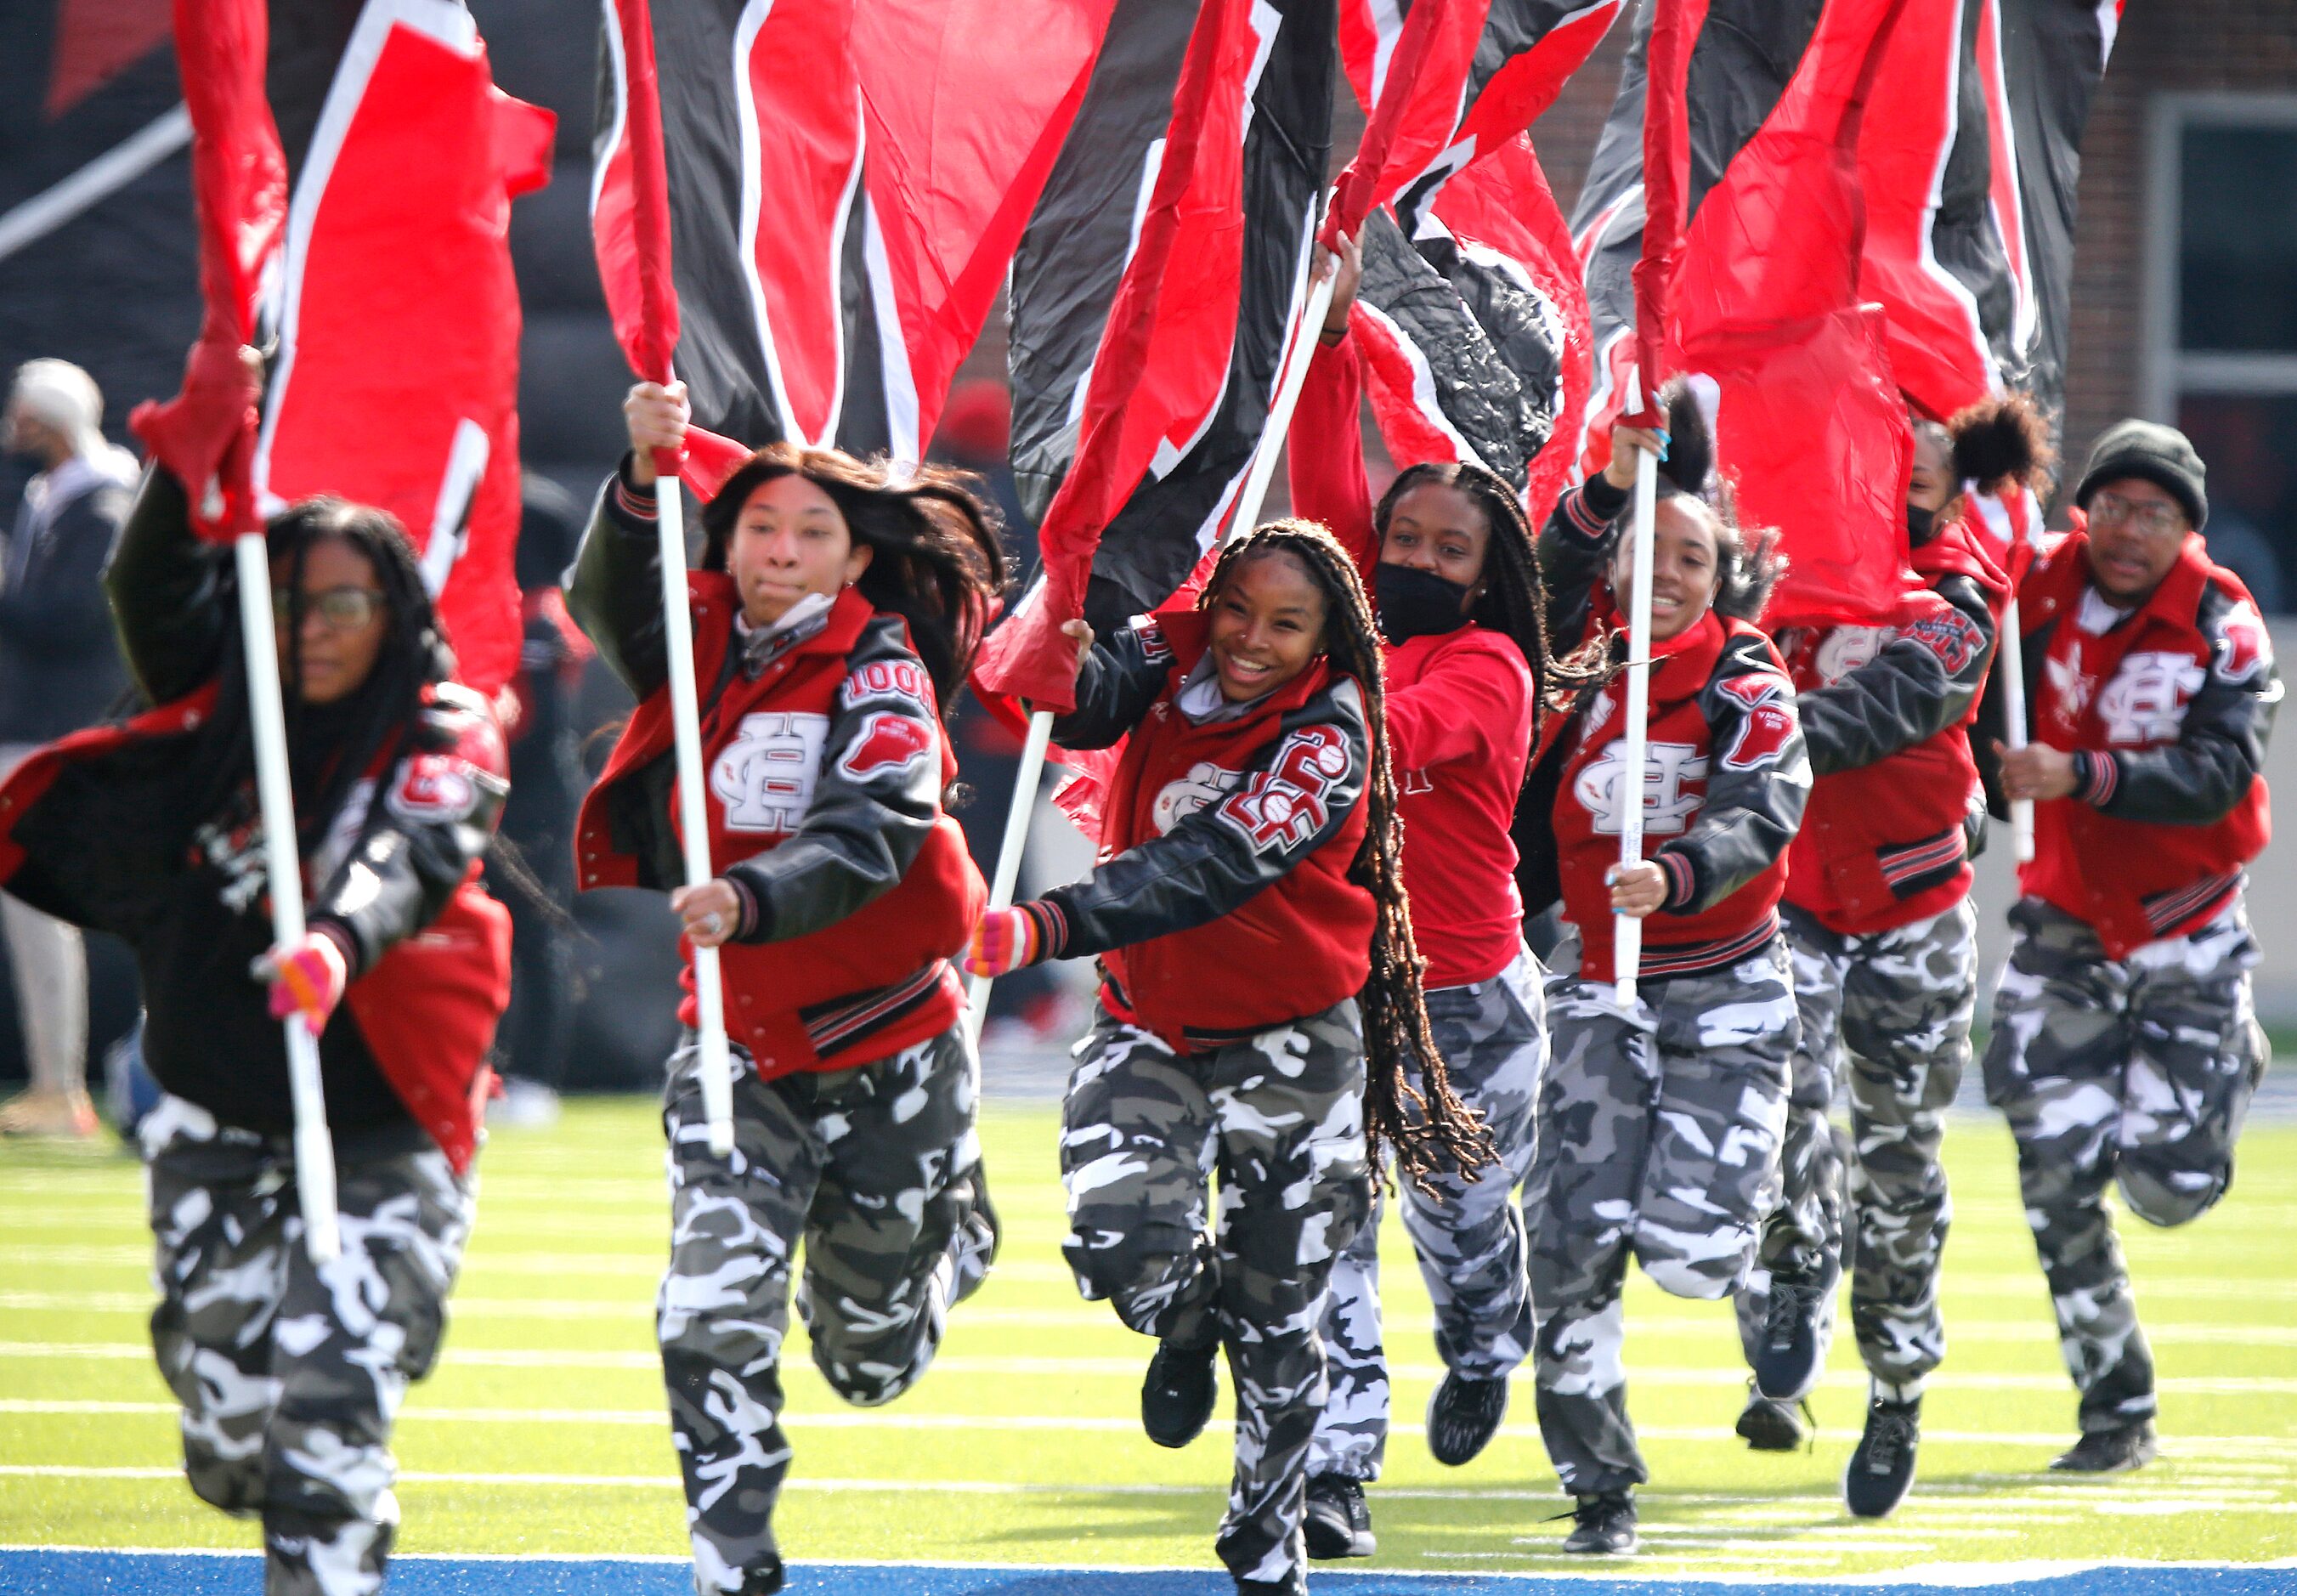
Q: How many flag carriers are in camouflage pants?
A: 7